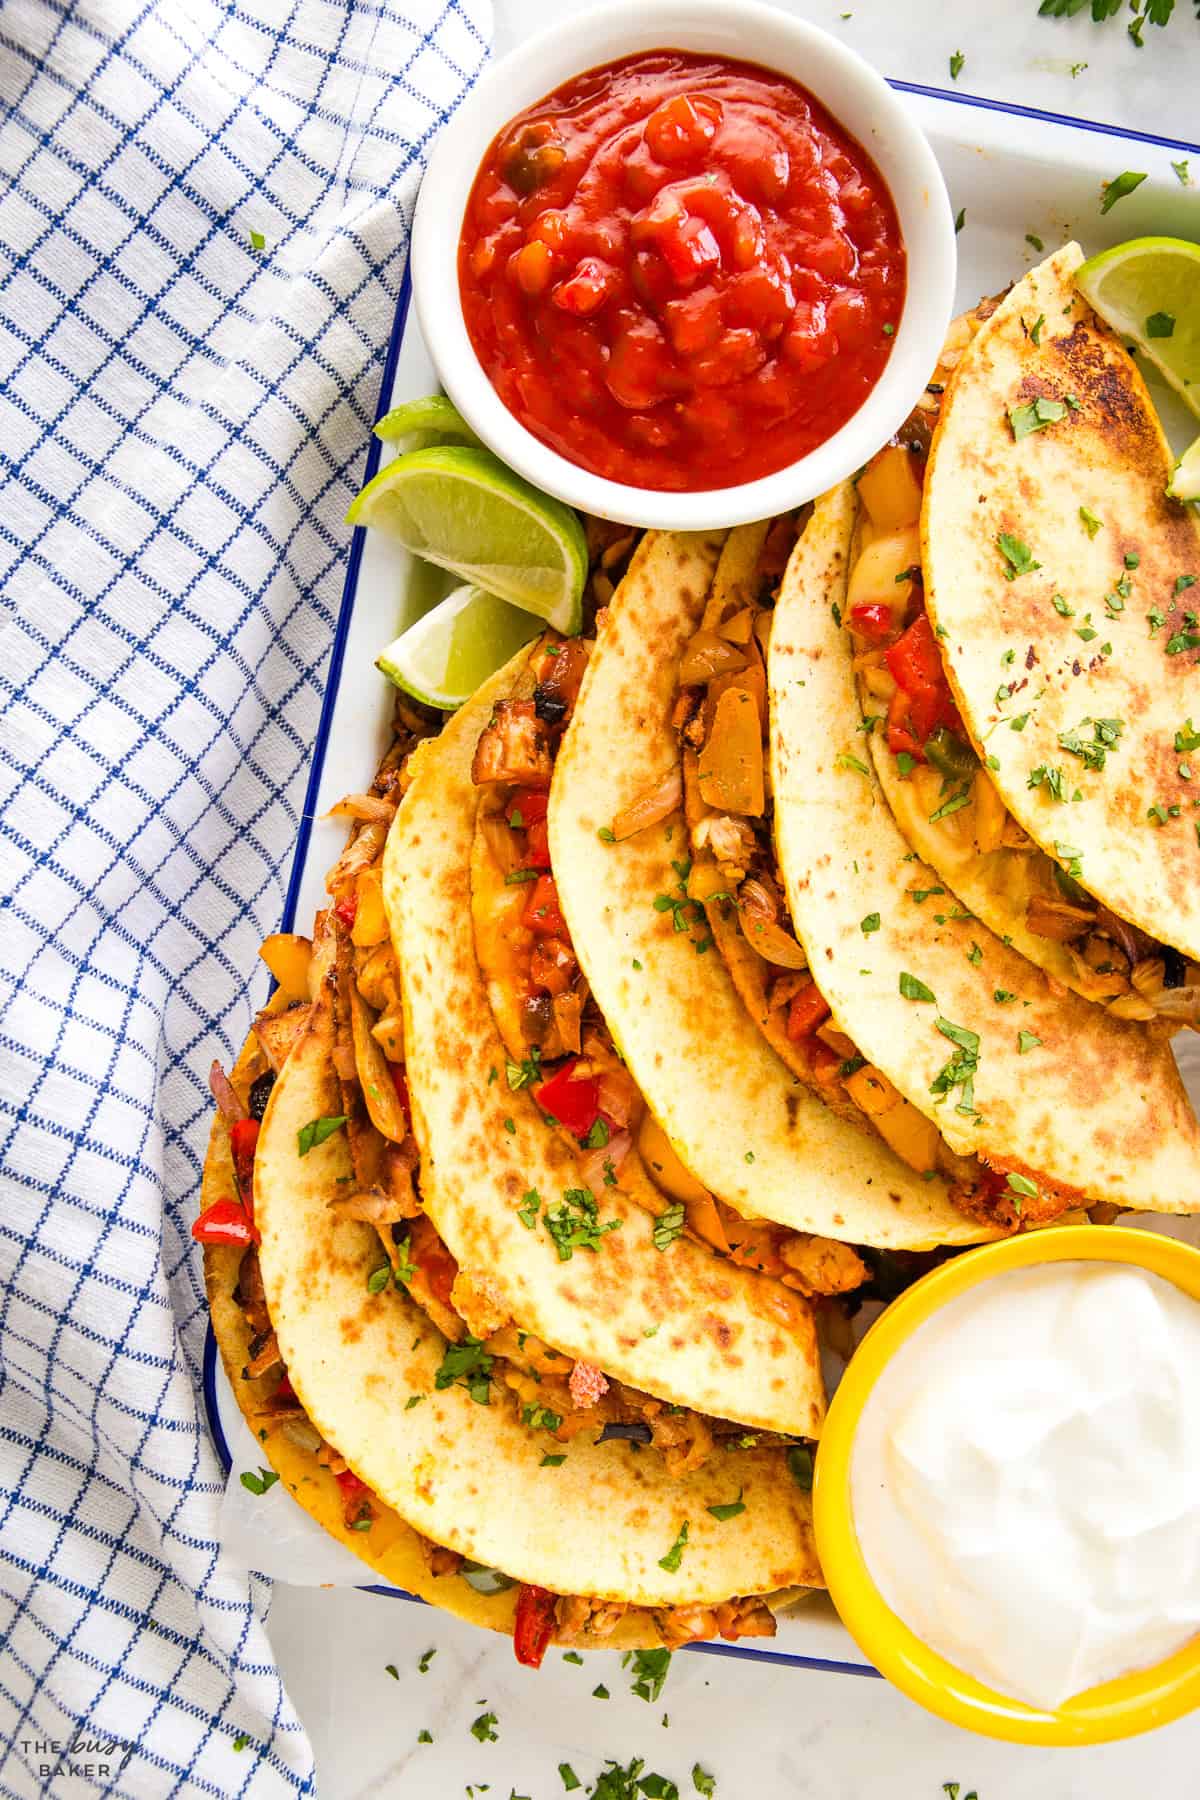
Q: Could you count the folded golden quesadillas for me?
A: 5